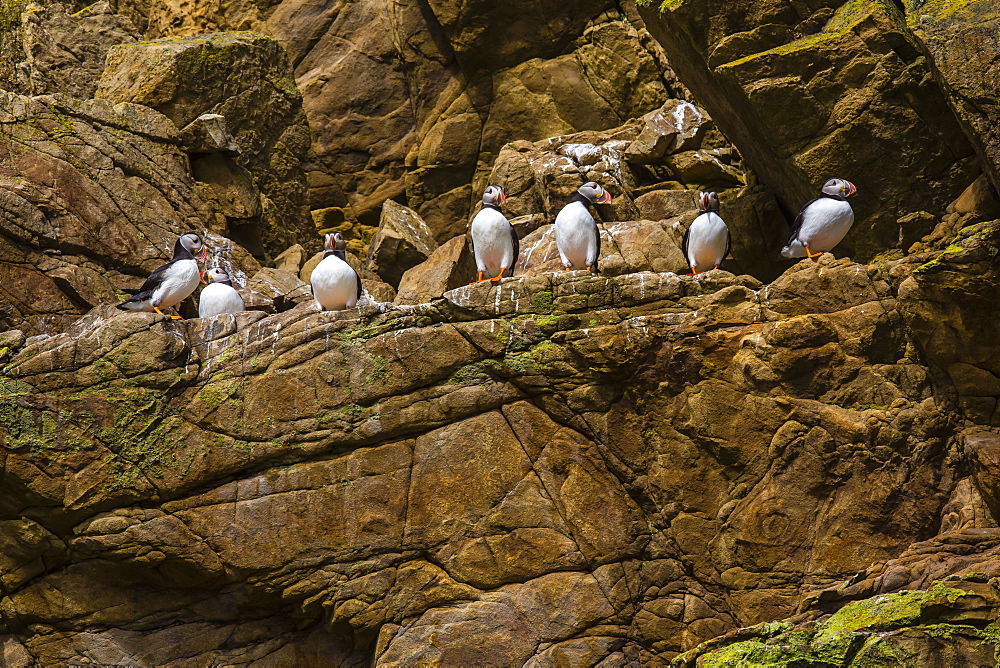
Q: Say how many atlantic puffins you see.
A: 7